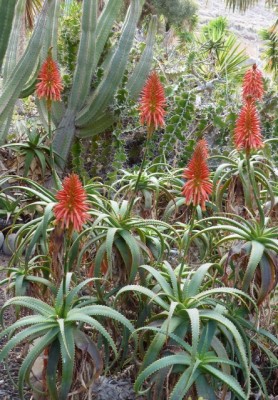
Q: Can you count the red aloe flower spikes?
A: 6